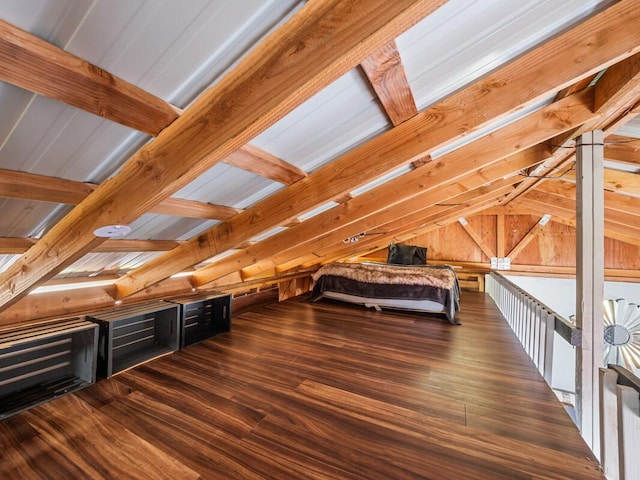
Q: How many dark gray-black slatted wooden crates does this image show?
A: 3